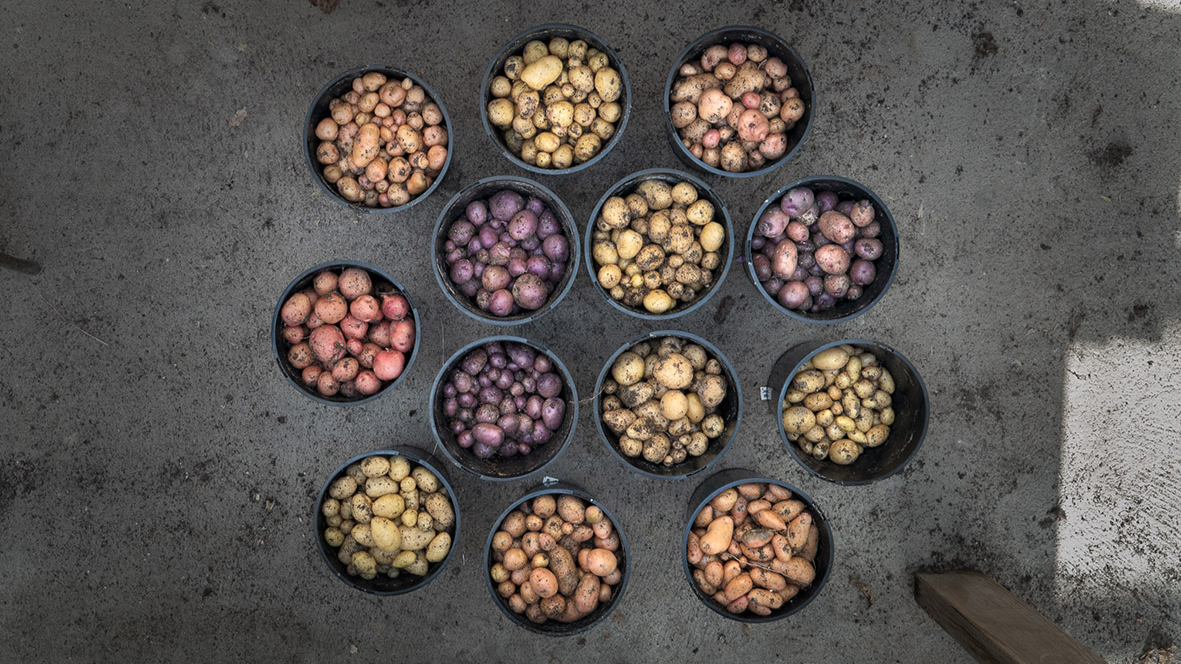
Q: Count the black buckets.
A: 13